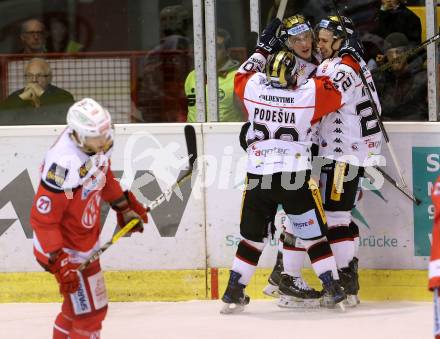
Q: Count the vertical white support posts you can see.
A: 4